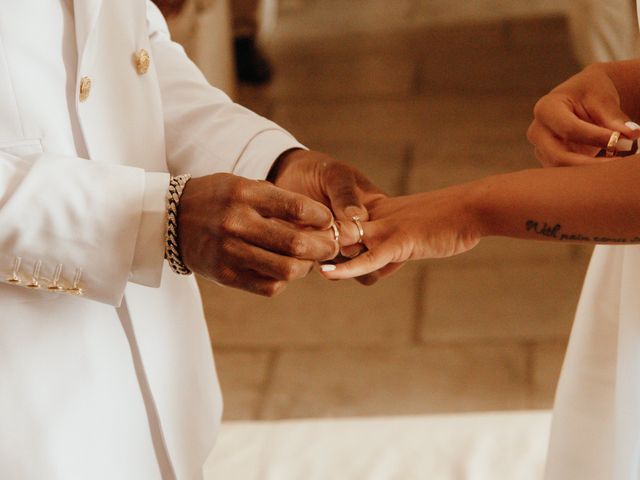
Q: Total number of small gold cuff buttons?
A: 4